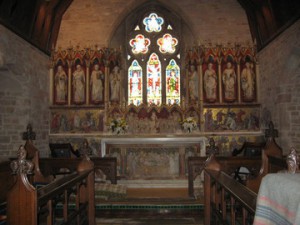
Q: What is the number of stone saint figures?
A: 8